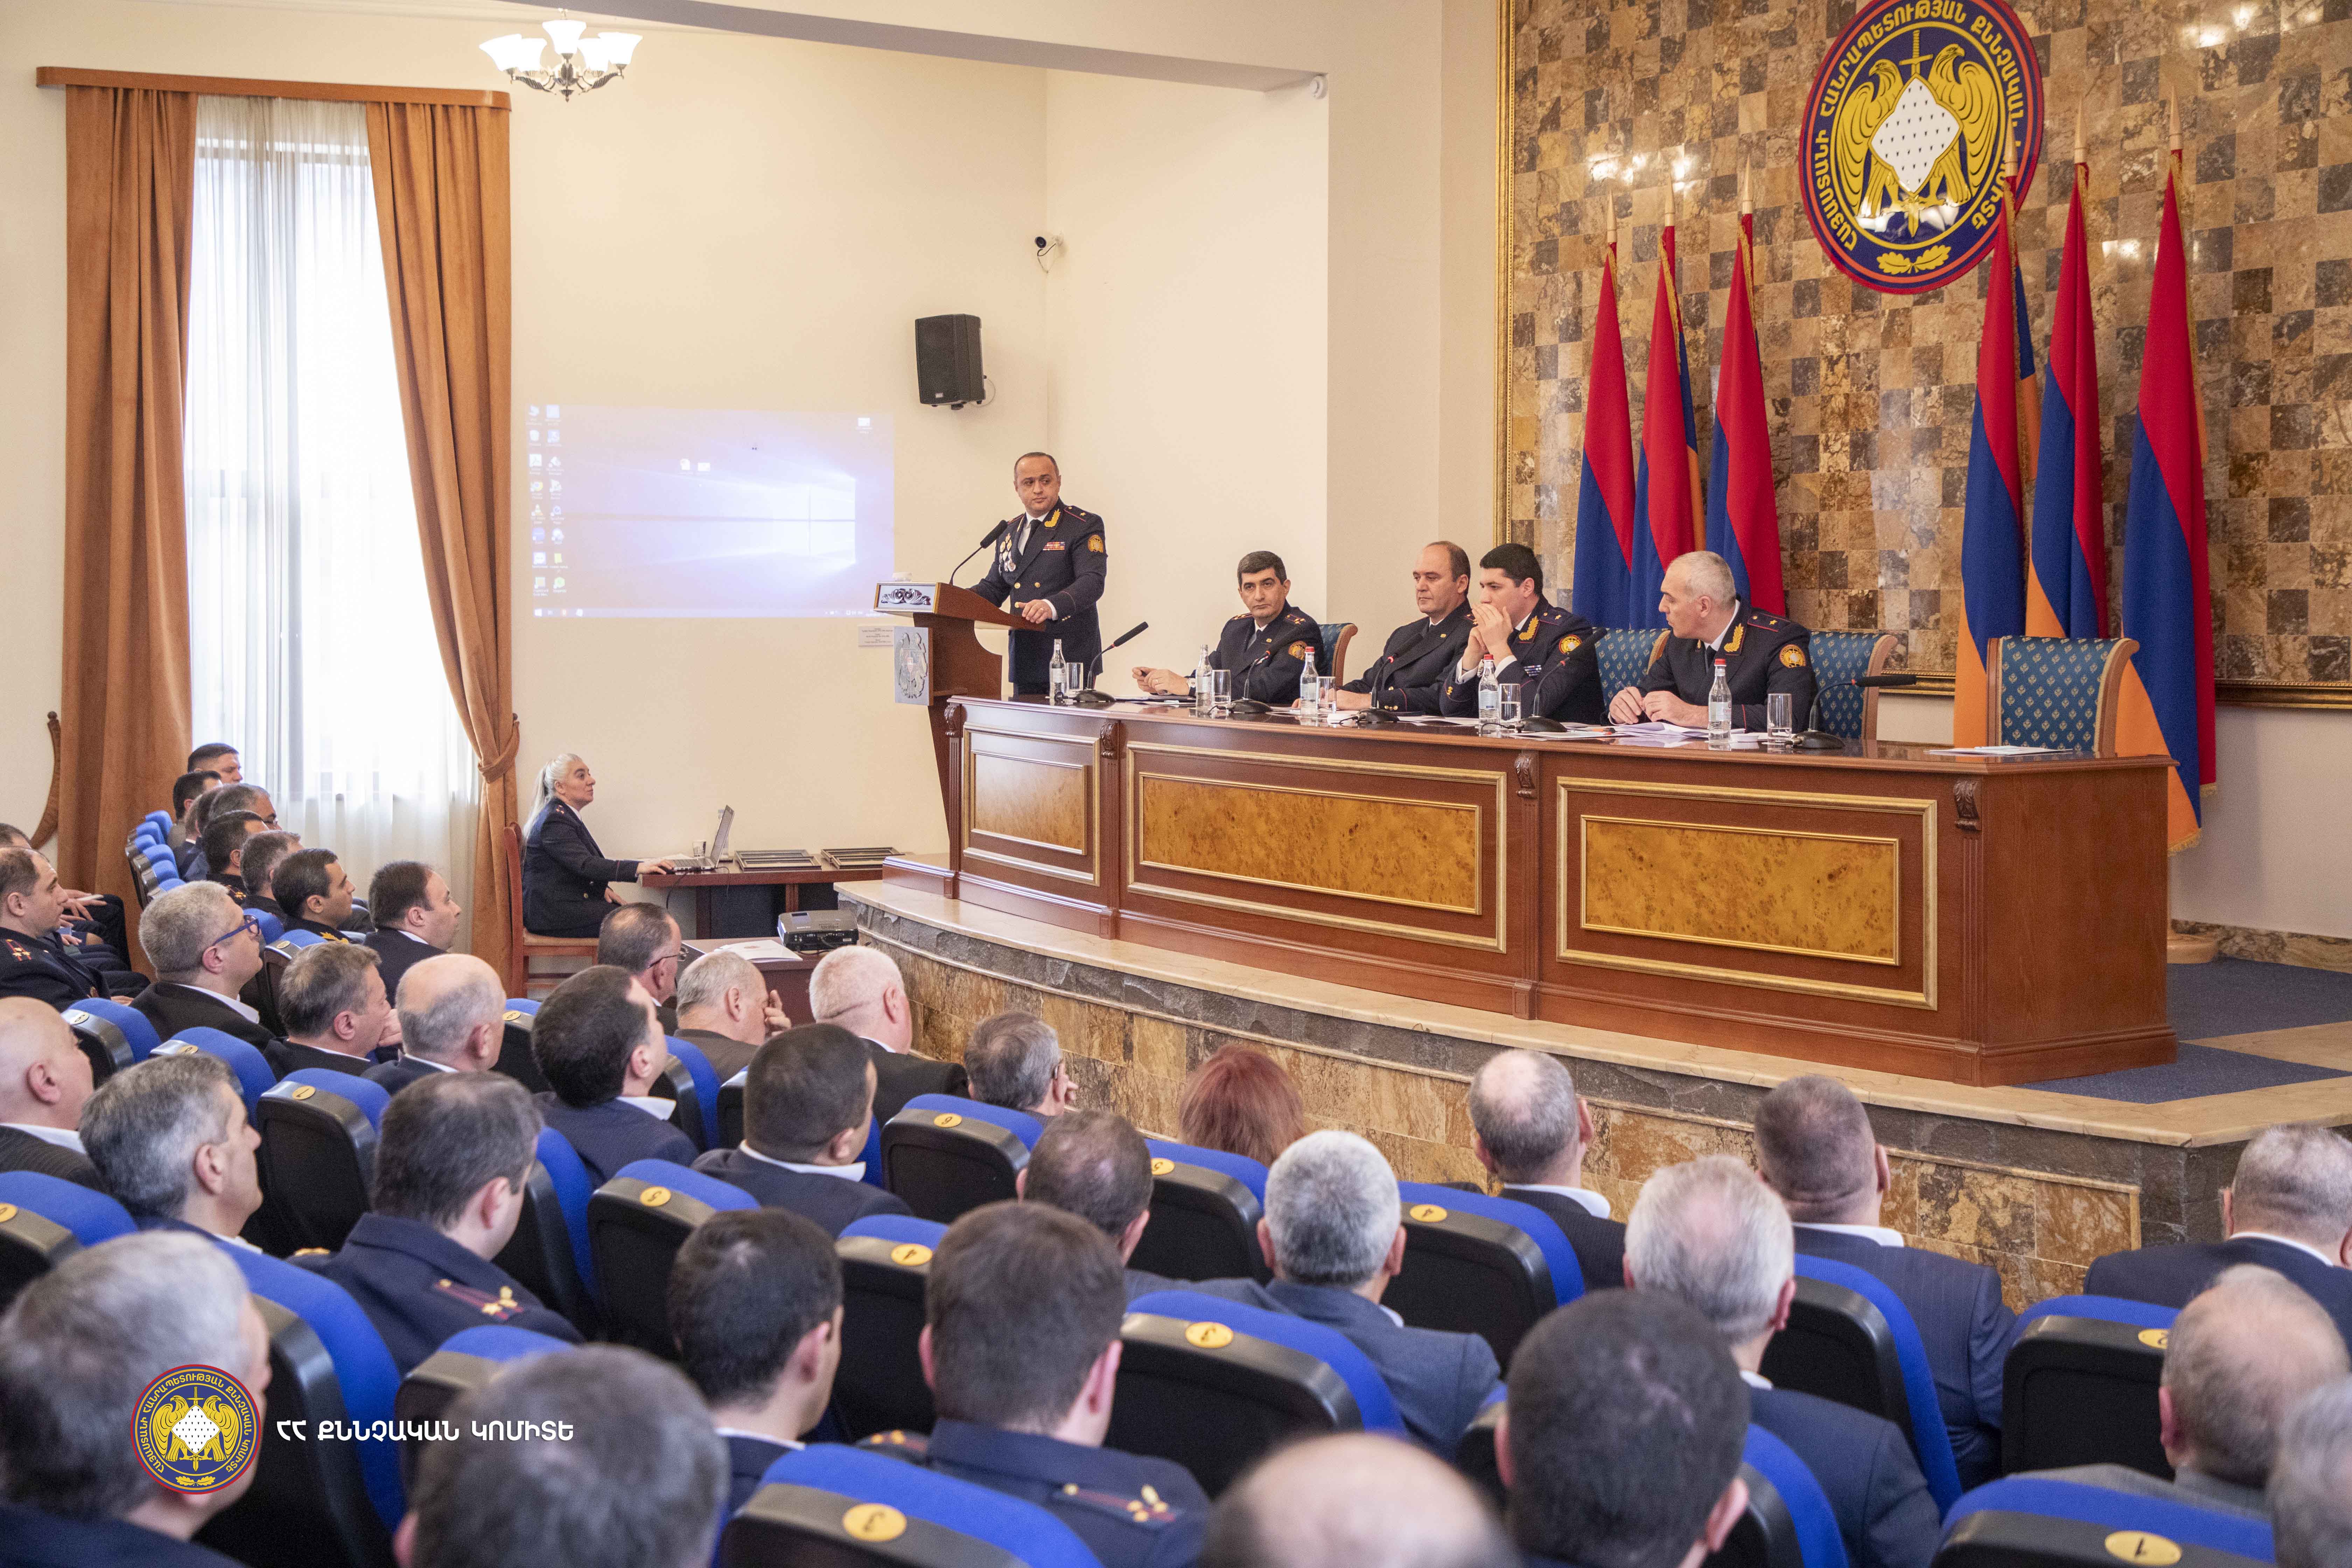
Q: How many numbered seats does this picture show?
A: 15